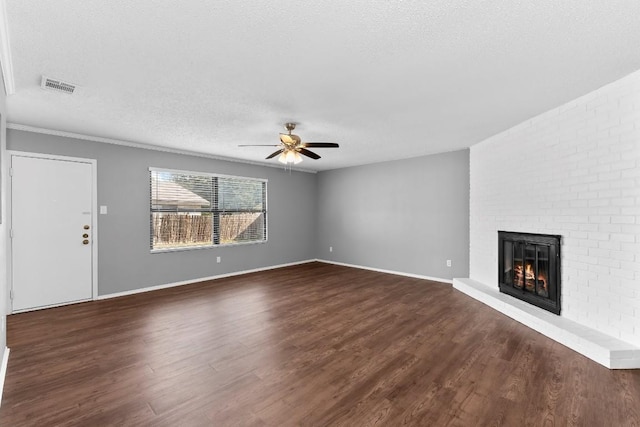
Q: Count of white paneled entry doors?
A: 1